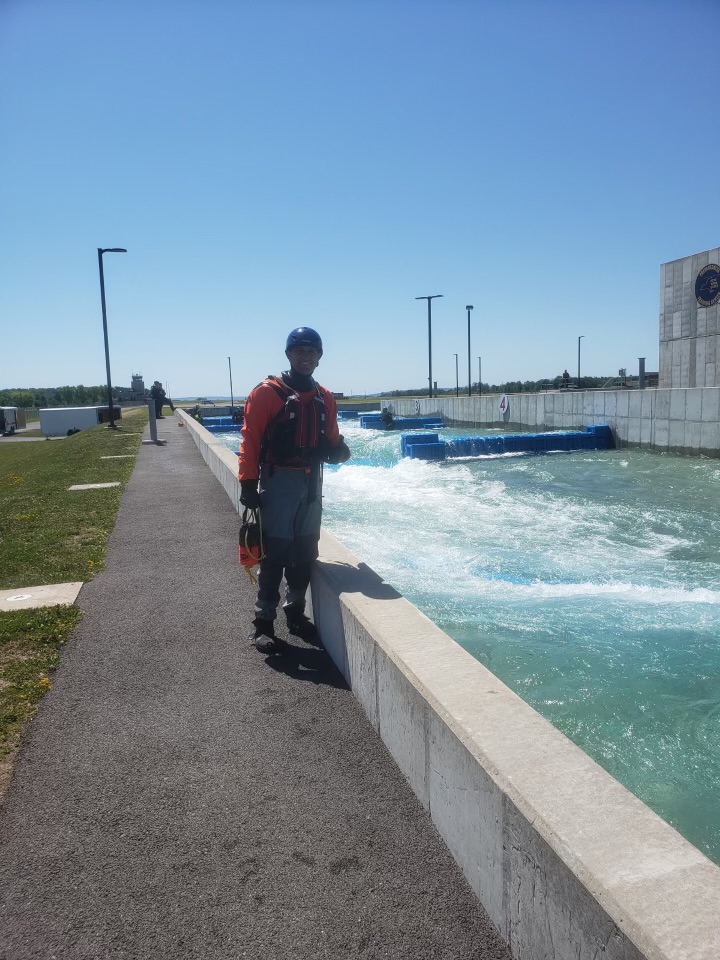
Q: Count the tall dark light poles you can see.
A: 7